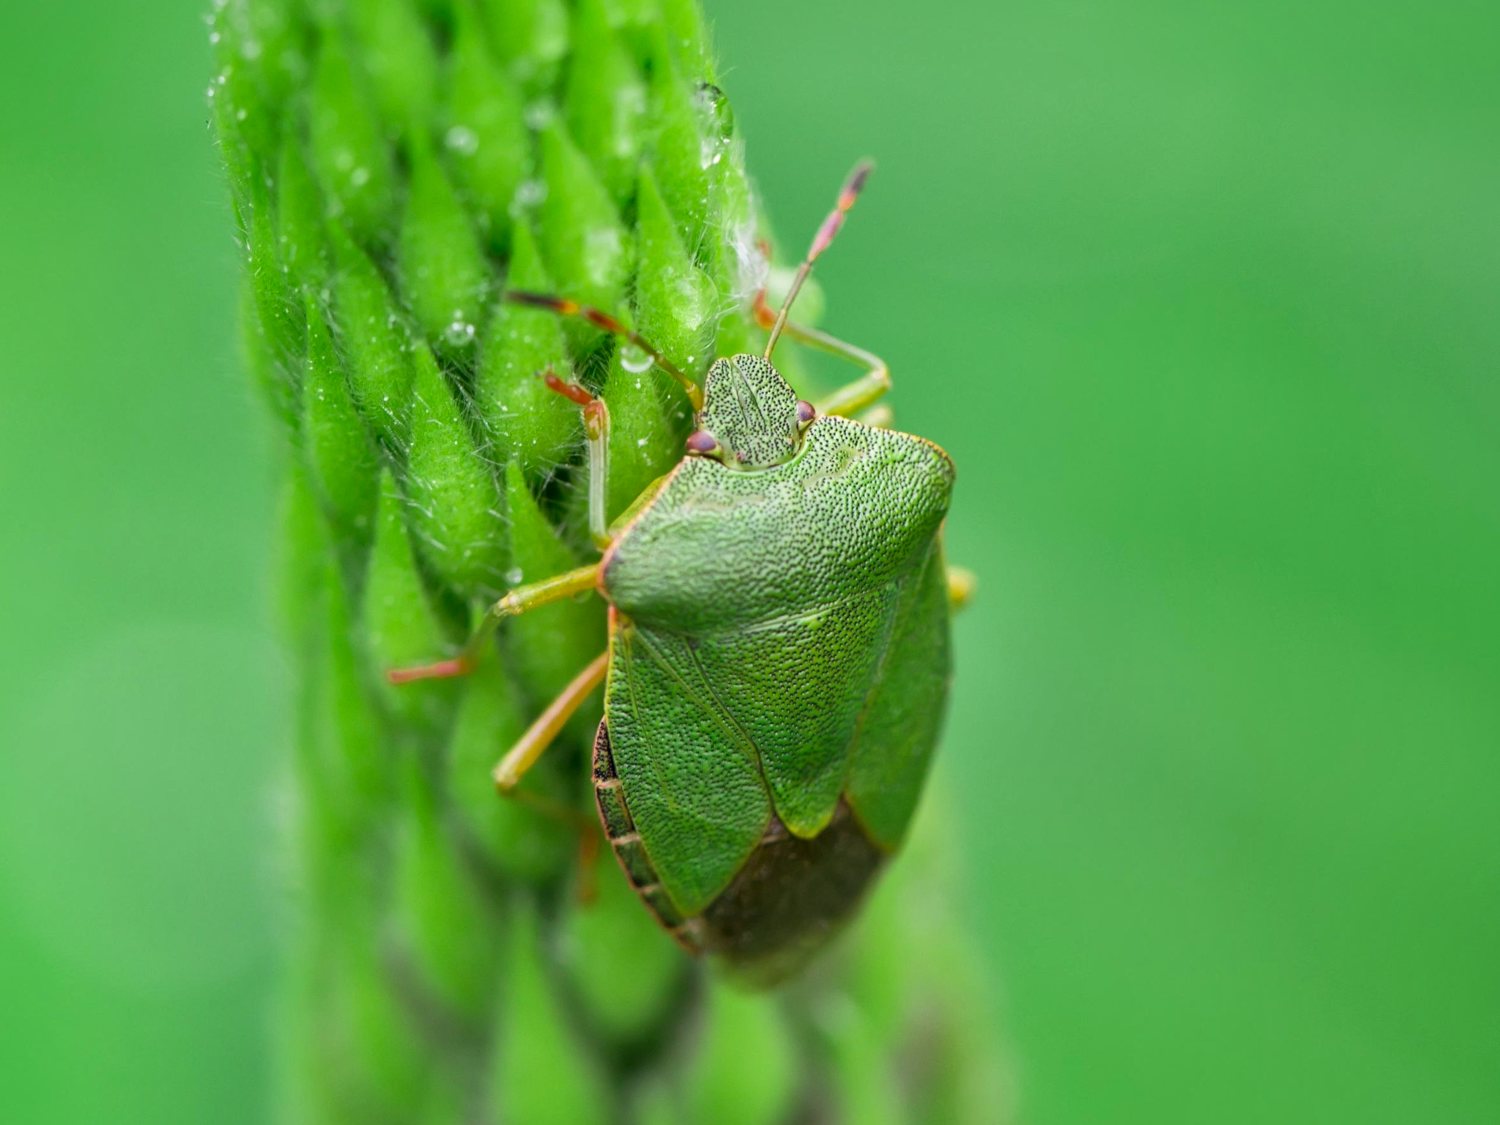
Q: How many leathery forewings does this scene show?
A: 2